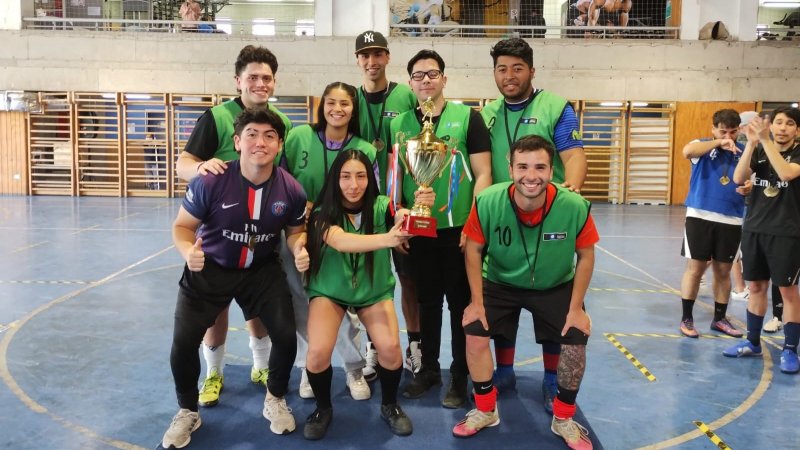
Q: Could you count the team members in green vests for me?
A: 7